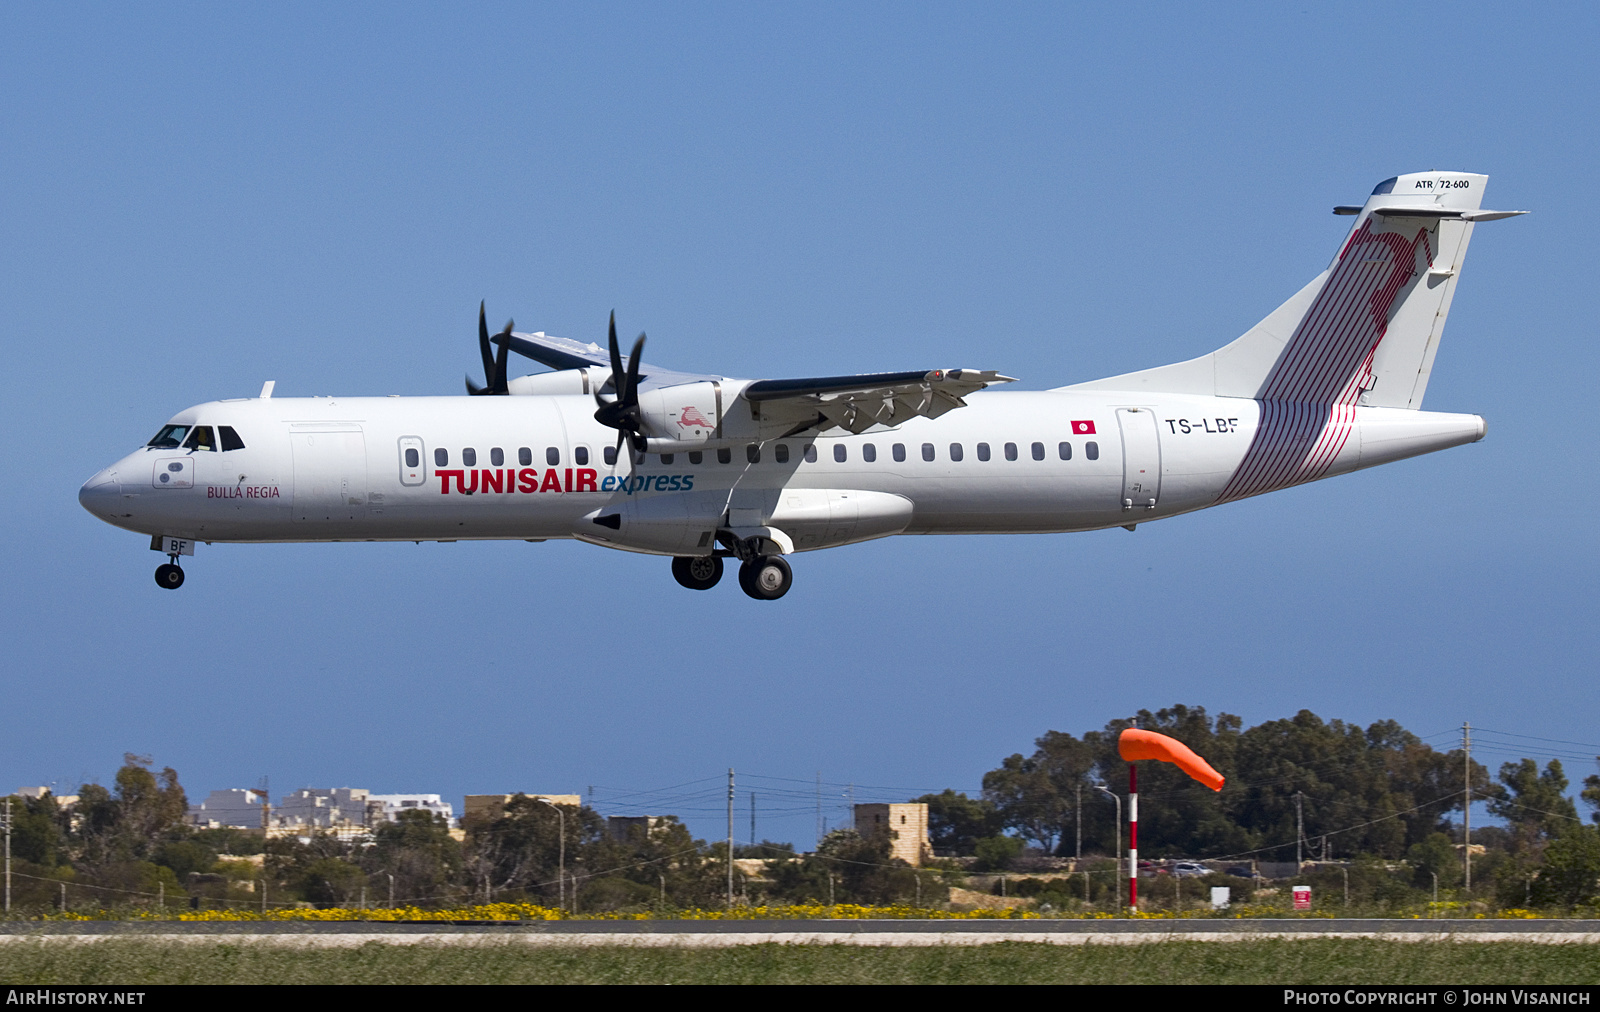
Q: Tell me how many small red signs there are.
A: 1